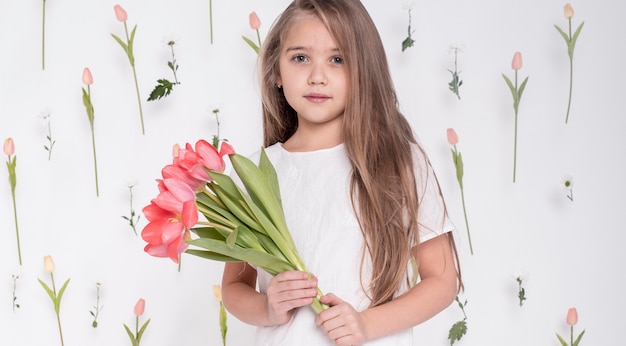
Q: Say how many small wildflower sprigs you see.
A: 11